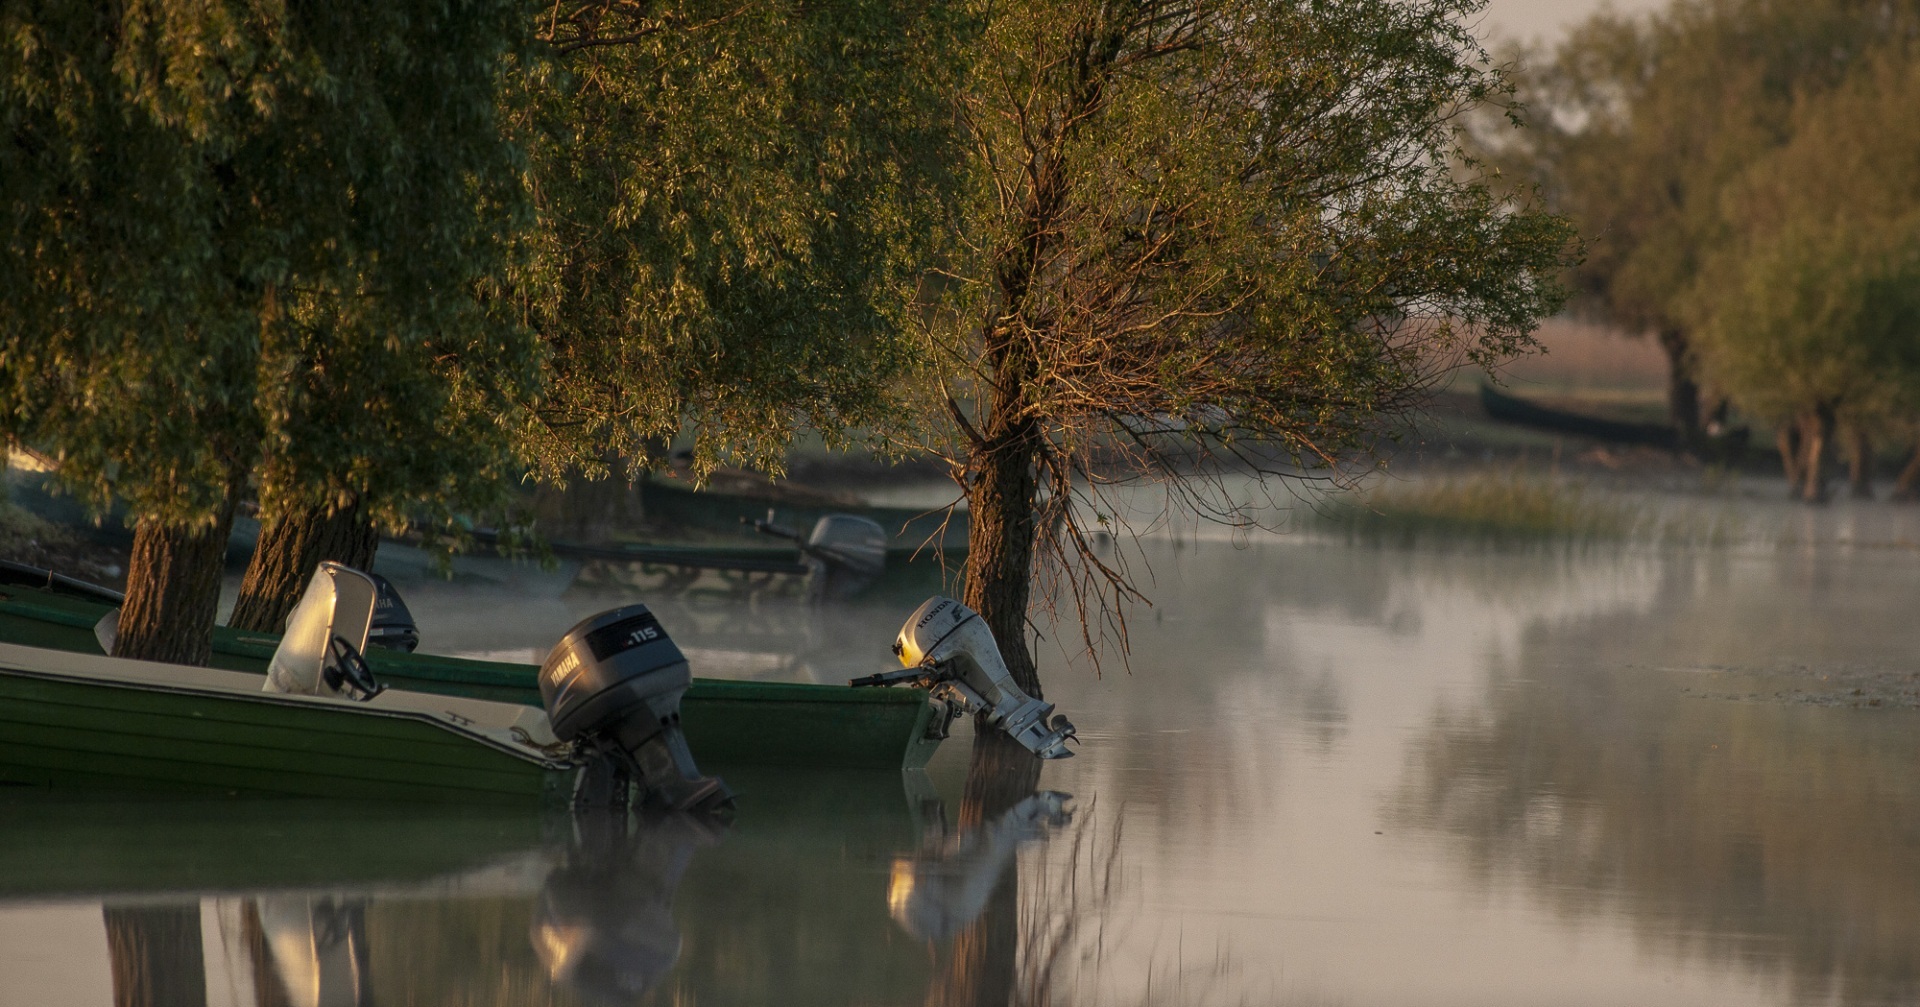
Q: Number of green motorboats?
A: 2